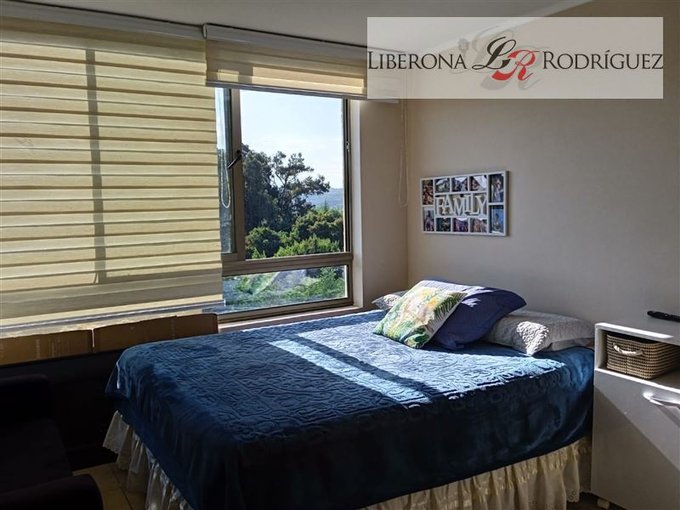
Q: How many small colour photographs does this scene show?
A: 10